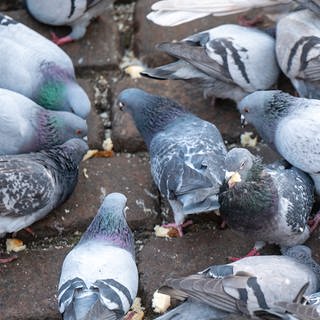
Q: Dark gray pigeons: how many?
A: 3